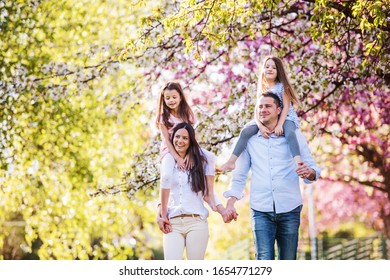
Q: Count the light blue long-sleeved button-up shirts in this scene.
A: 1